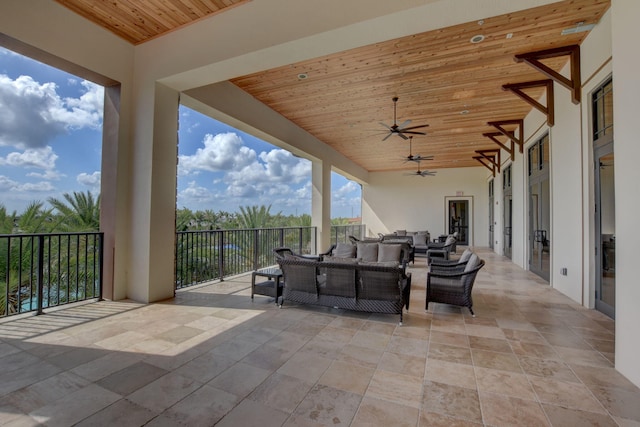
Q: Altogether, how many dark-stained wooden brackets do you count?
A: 6